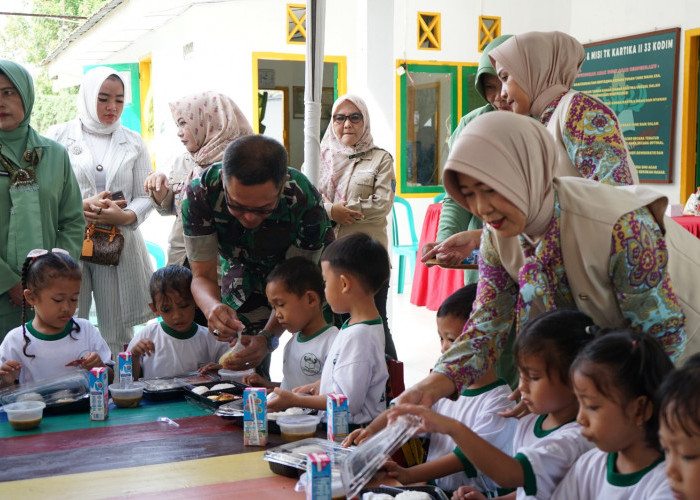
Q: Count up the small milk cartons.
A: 5